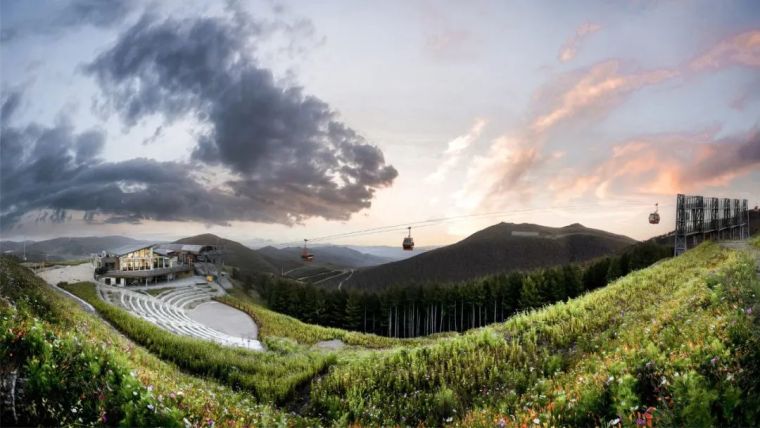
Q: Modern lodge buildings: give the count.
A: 1